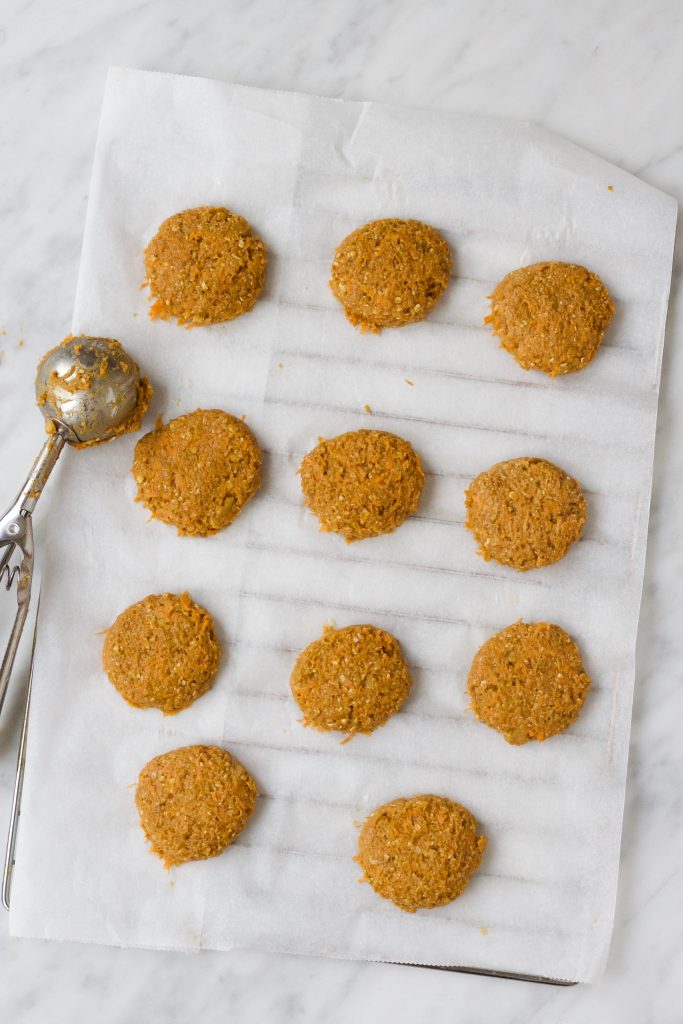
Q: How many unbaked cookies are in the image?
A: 11